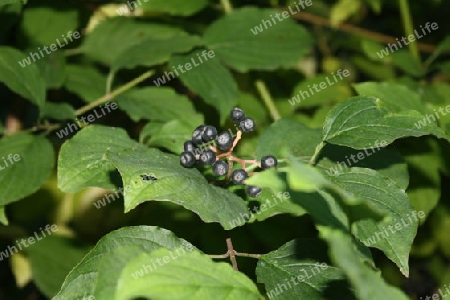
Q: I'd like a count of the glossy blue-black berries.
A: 12